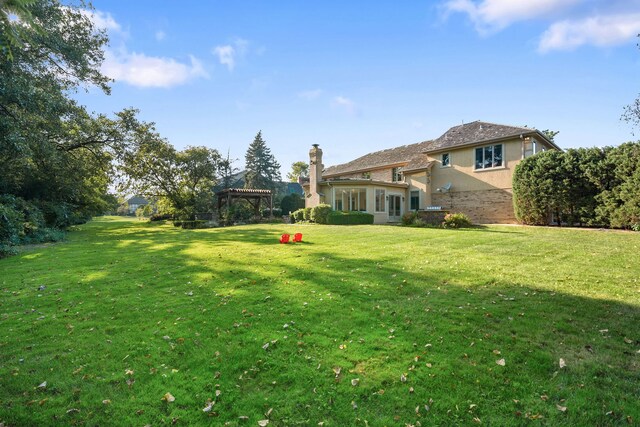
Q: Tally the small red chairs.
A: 2